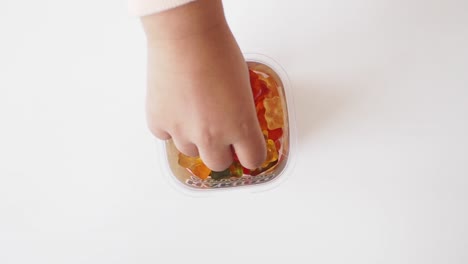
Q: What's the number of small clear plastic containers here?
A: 1